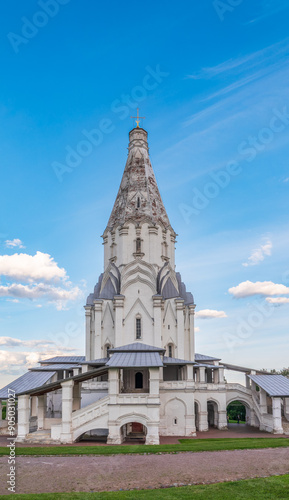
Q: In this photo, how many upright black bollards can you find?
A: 0